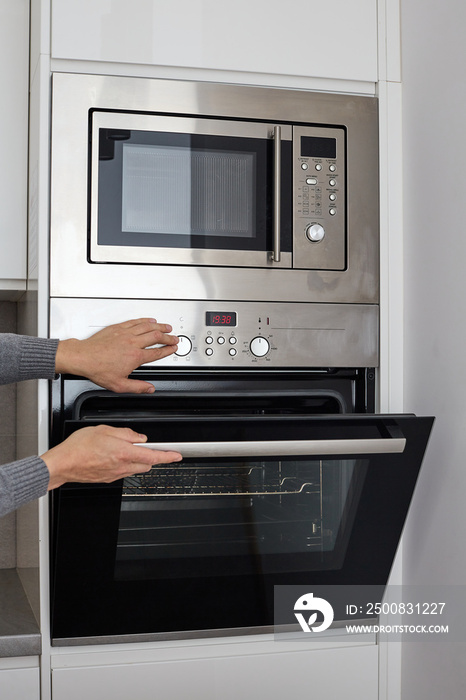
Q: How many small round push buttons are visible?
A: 11